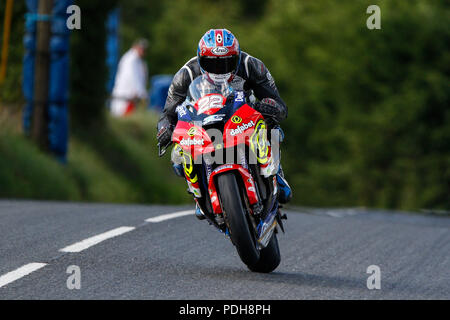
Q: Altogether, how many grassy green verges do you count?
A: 1